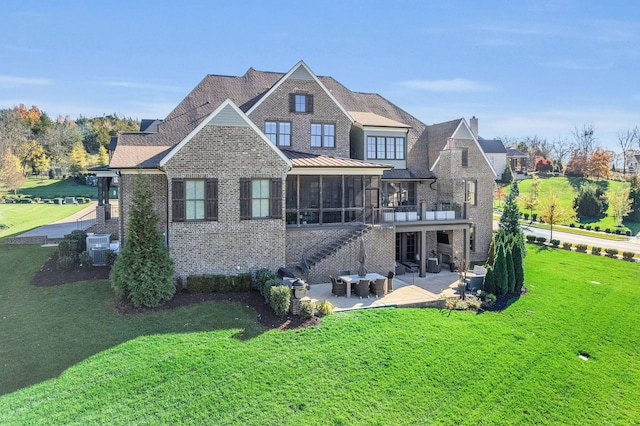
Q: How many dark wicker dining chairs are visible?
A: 5